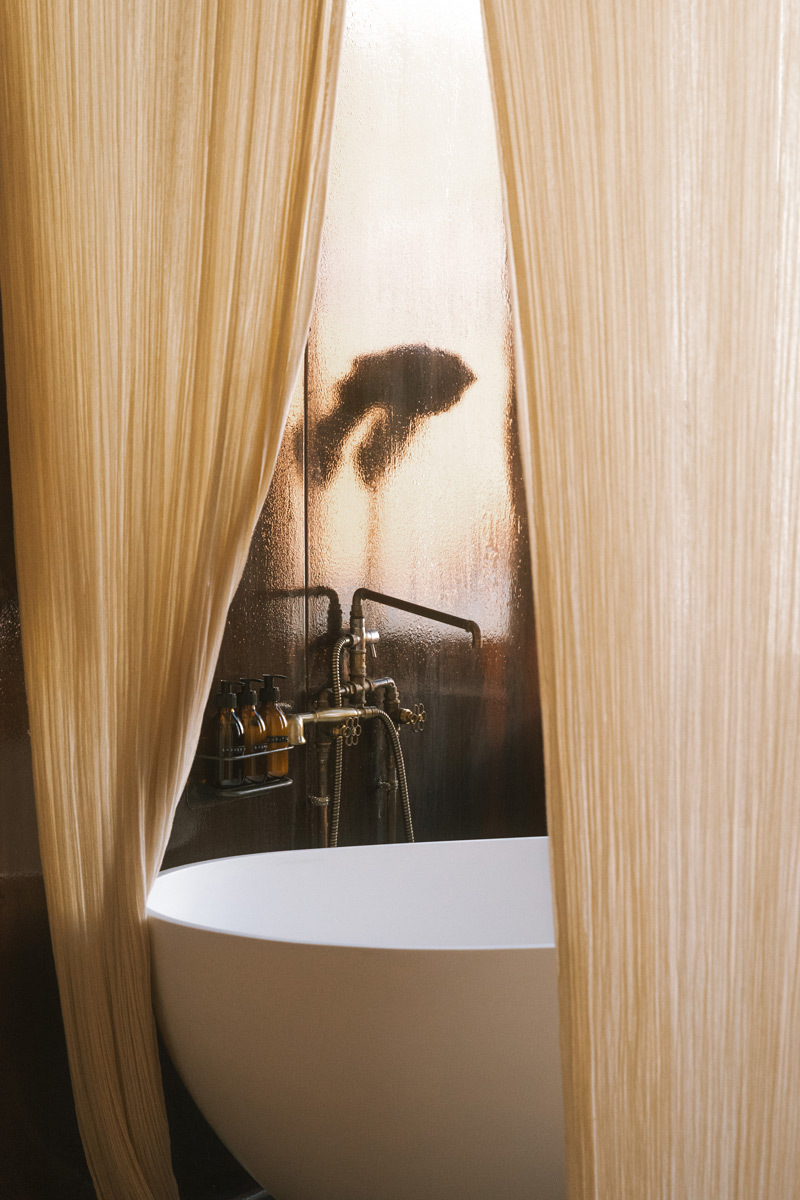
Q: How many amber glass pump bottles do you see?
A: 3